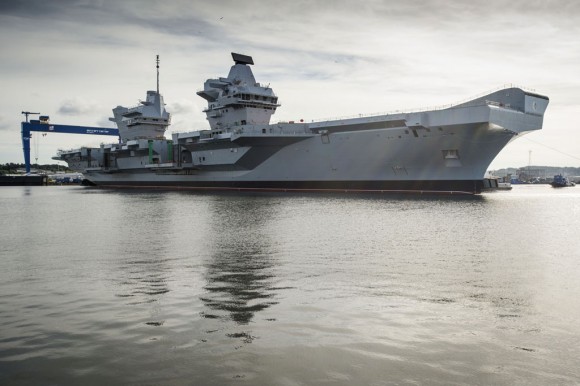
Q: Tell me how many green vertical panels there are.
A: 2